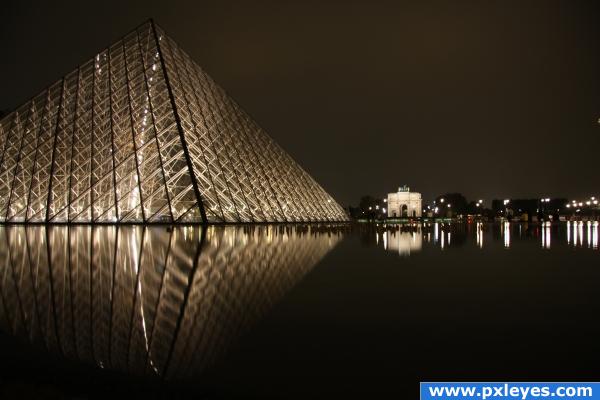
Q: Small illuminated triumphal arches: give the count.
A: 1